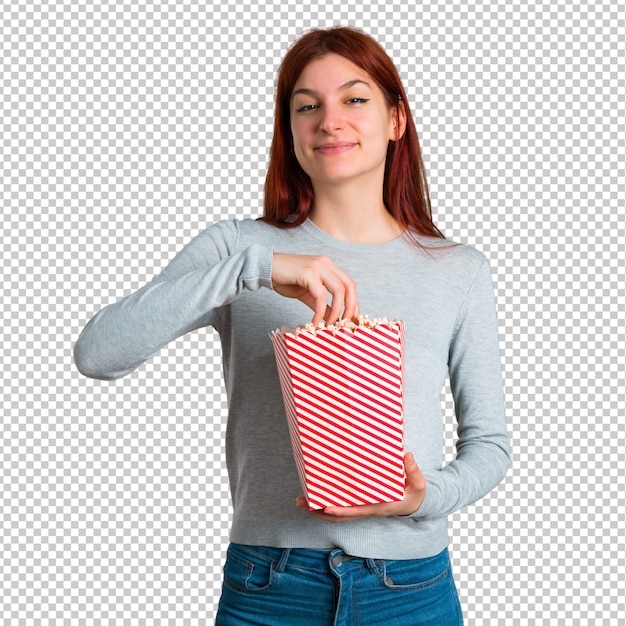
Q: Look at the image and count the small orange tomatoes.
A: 0